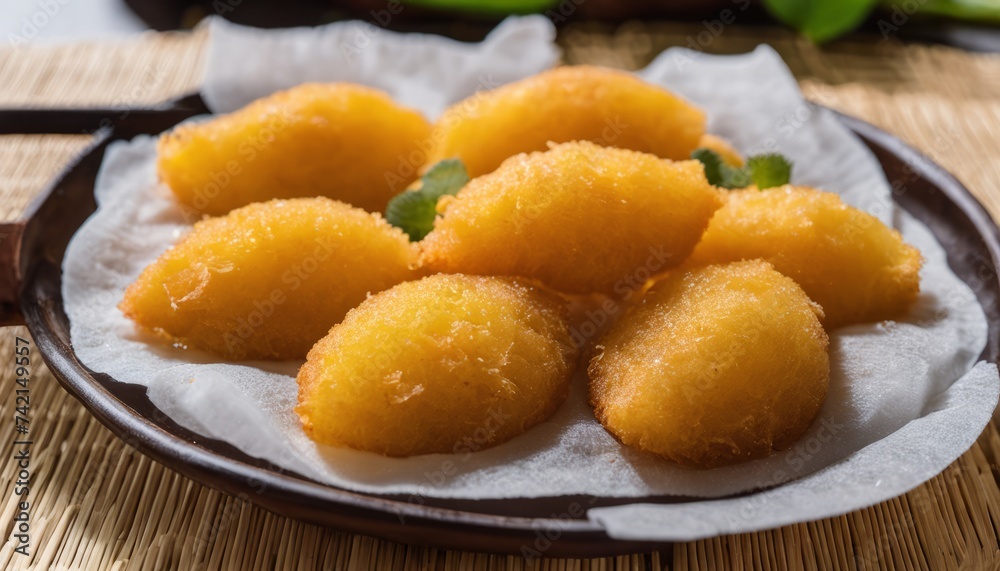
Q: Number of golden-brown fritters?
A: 7